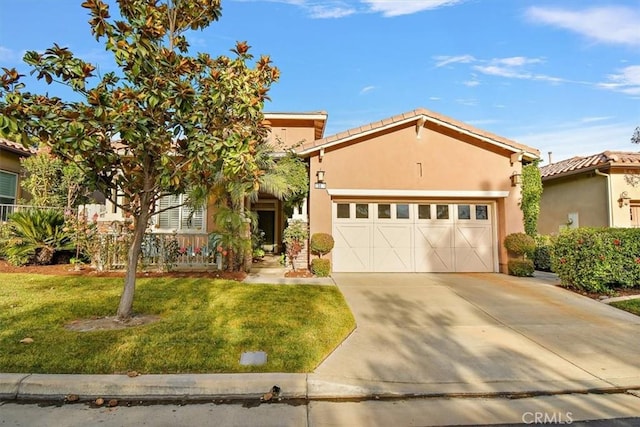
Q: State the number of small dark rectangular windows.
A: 8